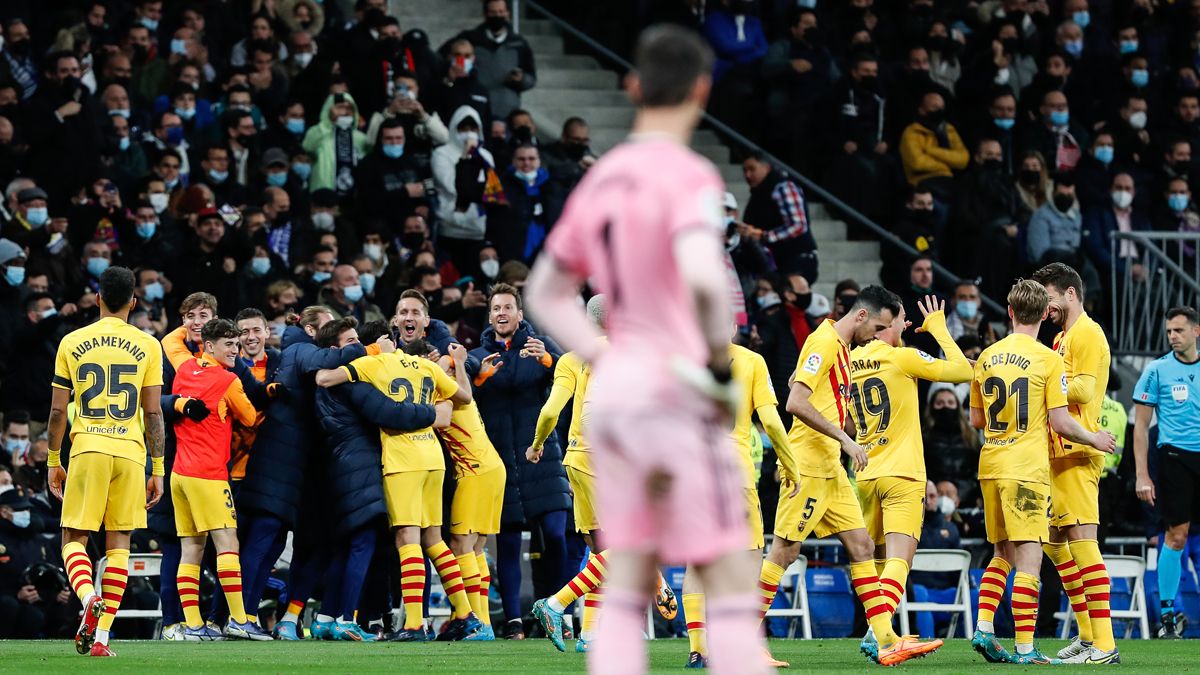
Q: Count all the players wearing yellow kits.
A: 9